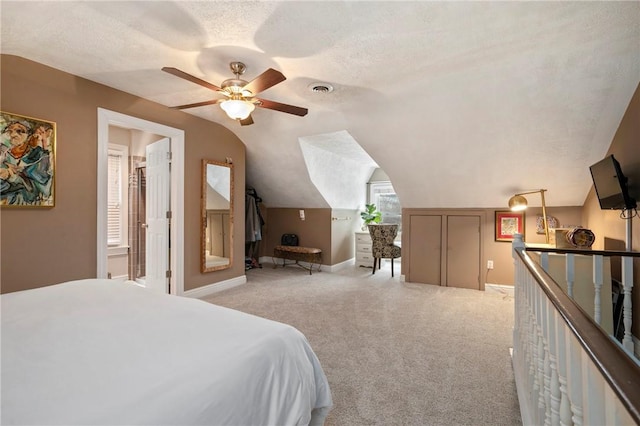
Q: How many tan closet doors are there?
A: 2